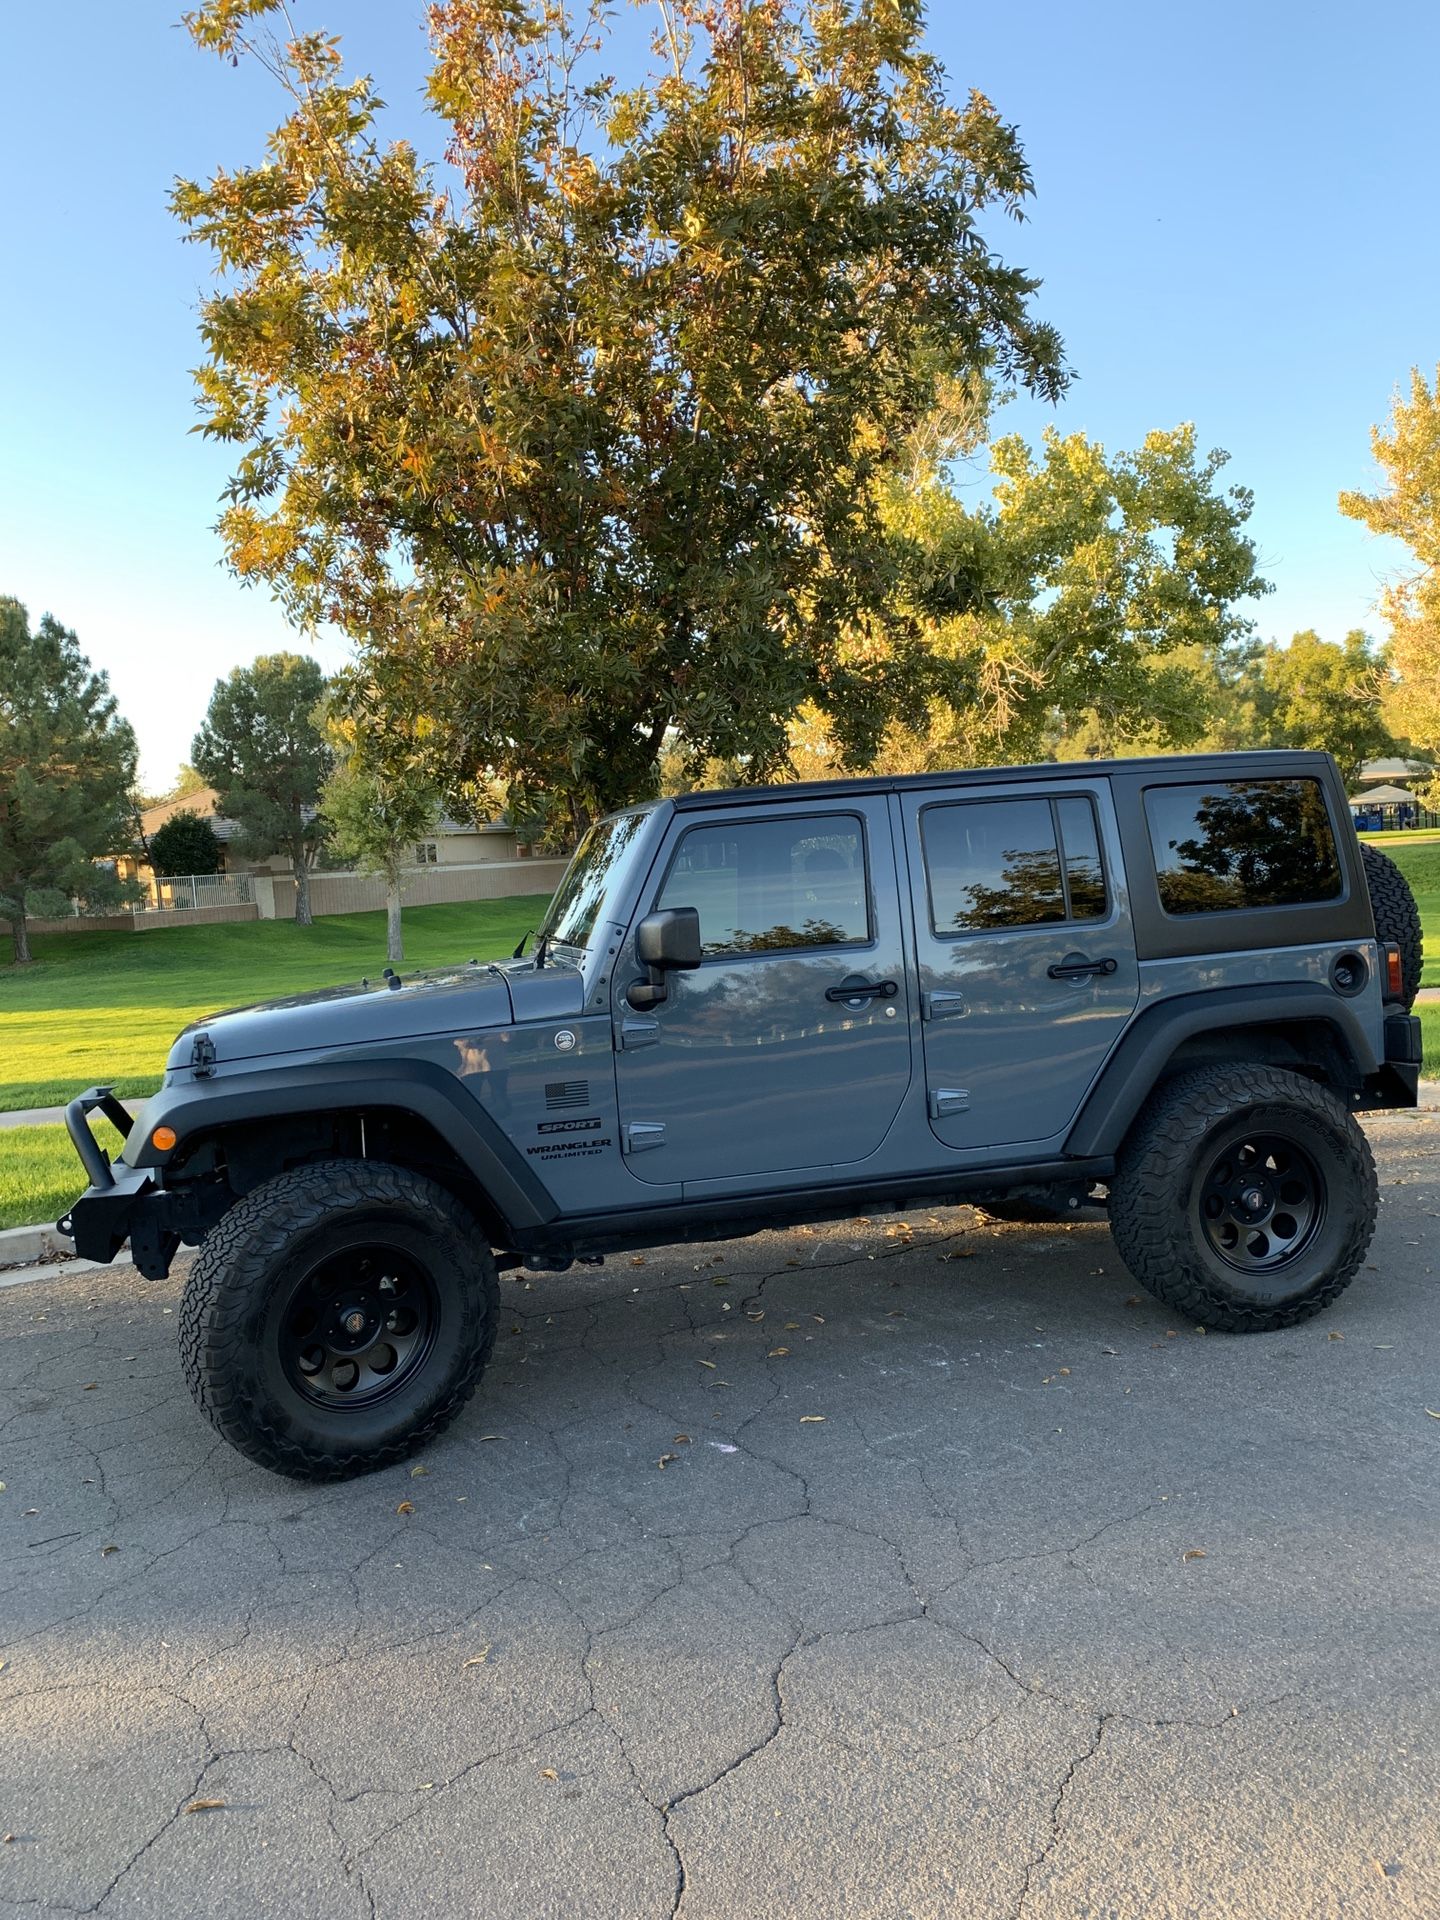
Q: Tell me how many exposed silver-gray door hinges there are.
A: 4